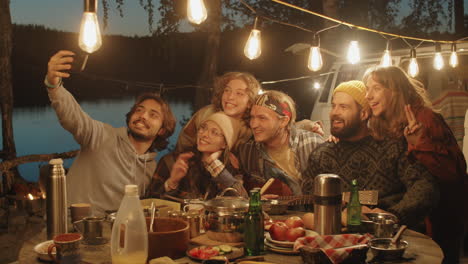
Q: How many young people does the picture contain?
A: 6